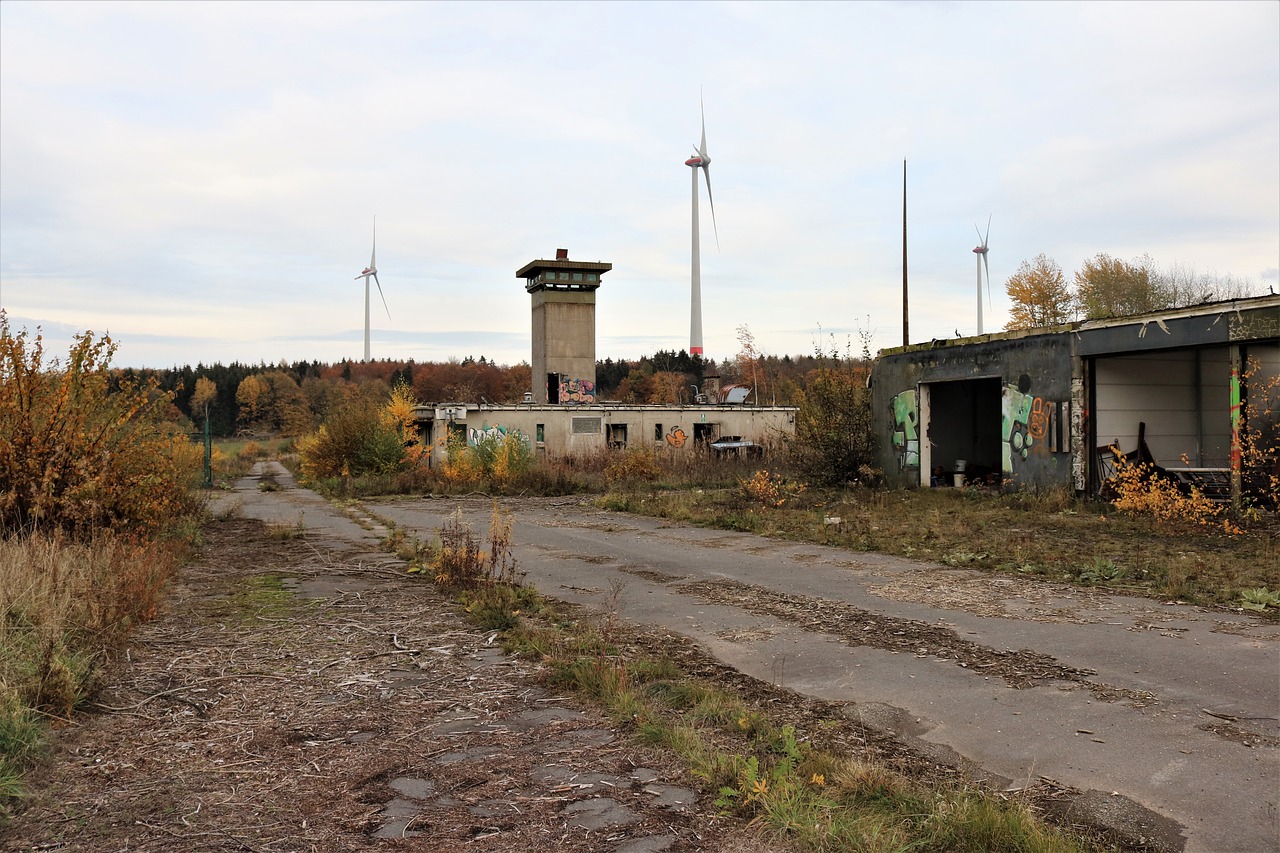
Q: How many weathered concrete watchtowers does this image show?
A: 1